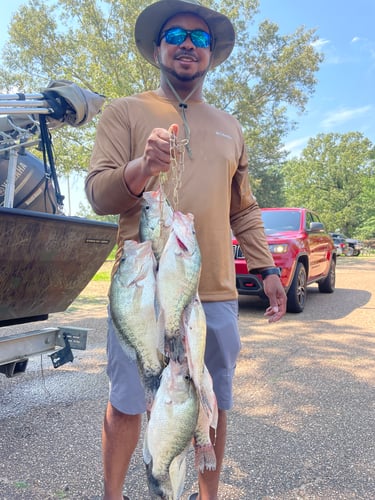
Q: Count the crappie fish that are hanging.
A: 6